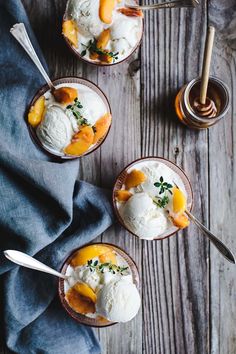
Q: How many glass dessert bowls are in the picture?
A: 4